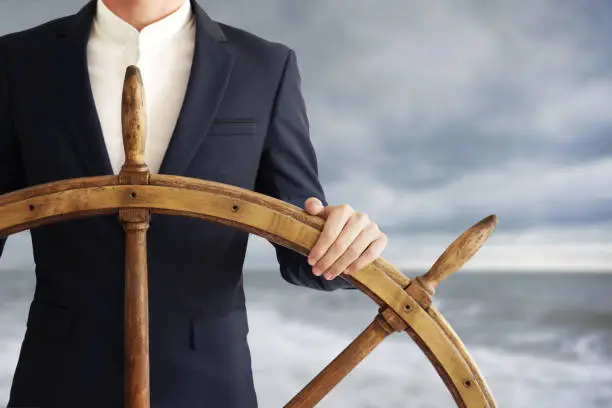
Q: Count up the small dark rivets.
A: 5